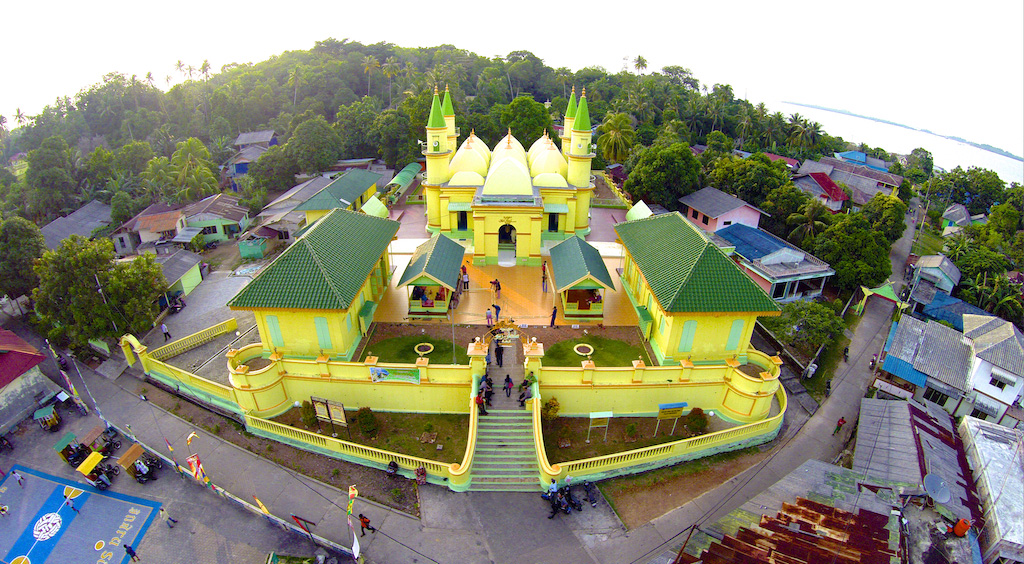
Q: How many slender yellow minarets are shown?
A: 4